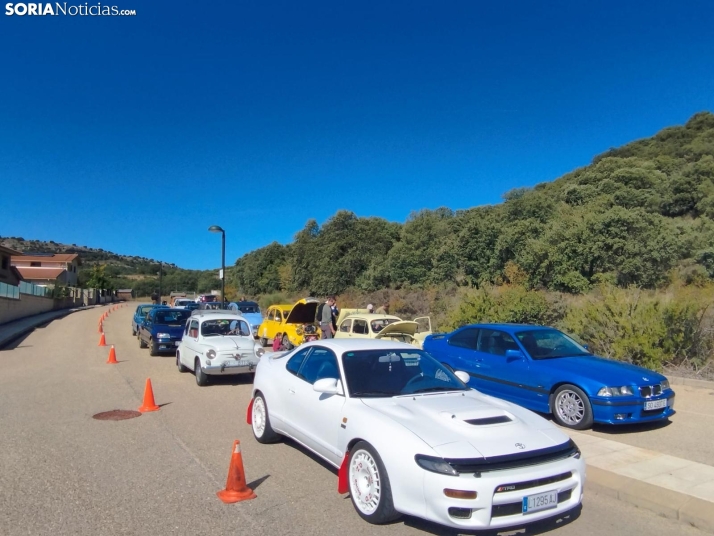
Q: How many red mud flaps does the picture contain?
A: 2